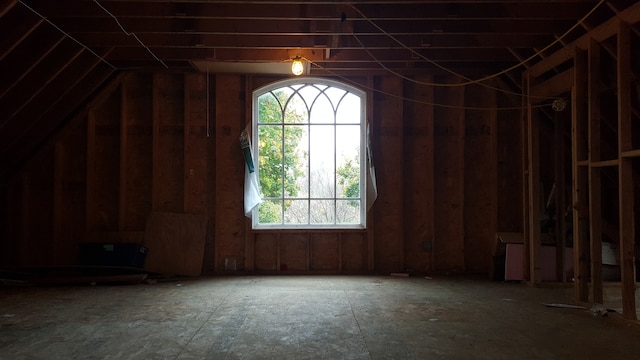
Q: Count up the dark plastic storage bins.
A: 1